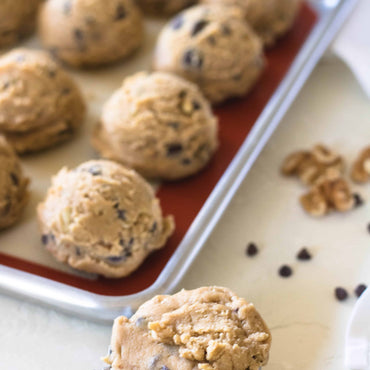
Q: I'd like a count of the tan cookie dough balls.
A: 10